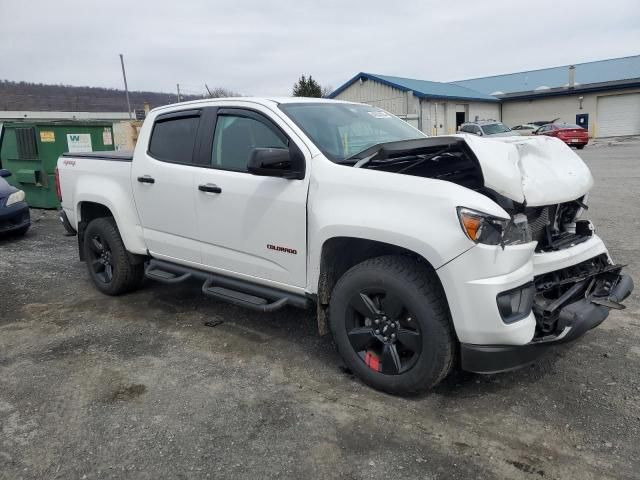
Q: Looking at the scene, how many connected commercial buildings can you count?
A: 2